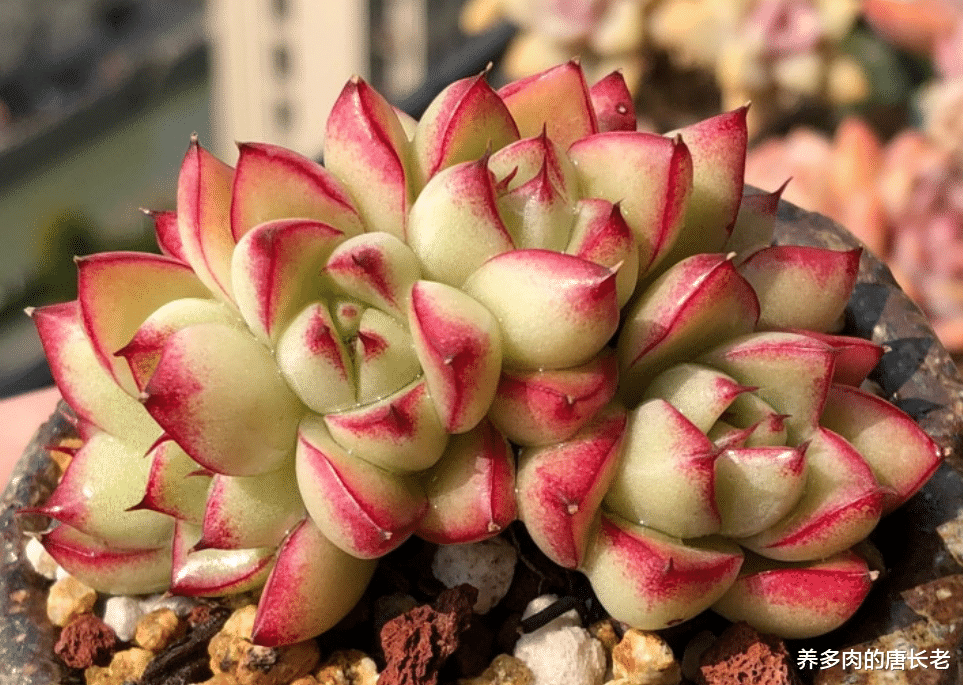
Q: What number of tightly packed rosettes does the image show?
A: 3